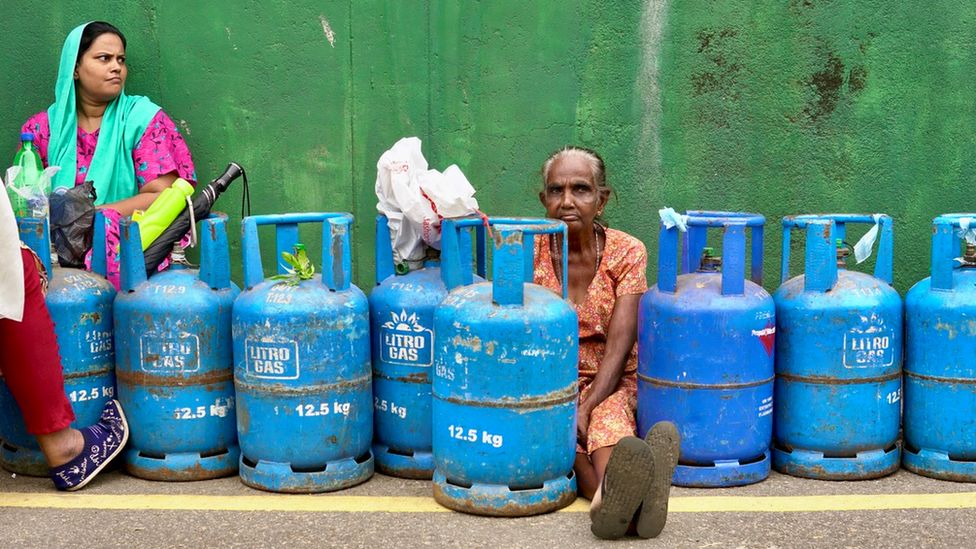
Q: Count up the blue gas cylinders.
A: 8